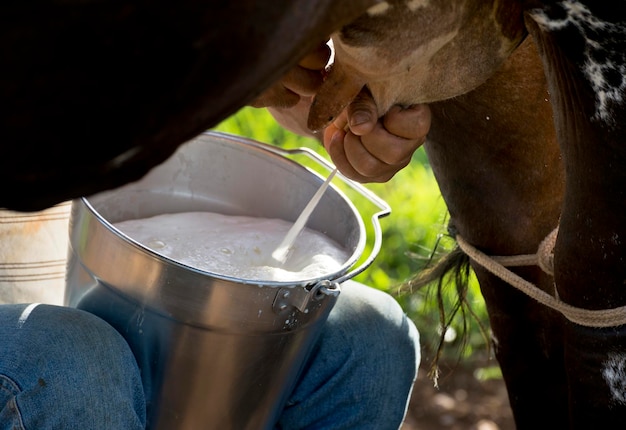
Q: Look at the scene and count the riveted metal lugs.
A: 1